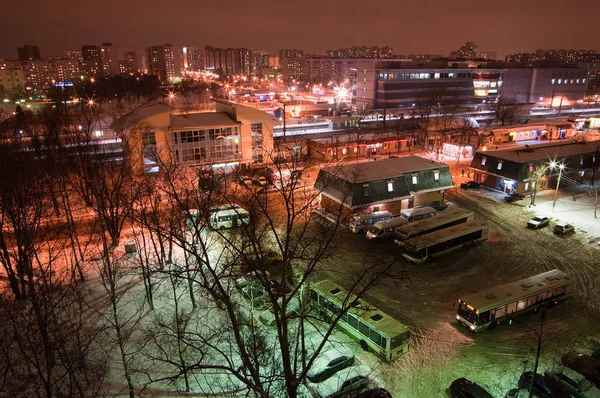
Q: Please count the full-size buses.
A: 4